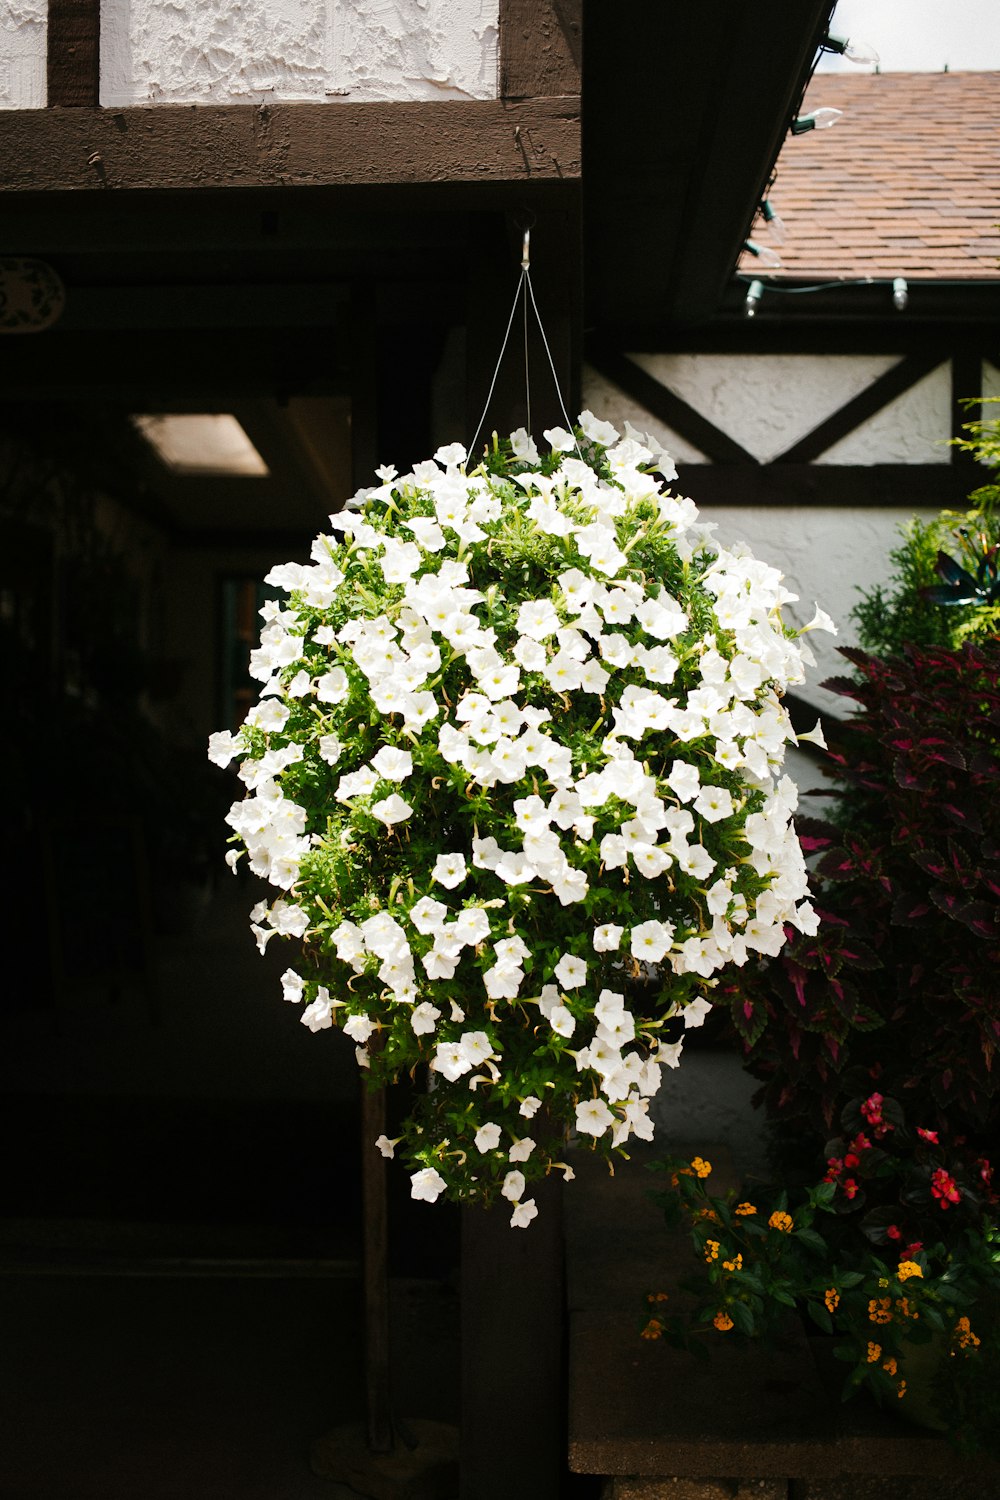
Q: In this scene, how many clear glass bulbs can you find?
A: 6